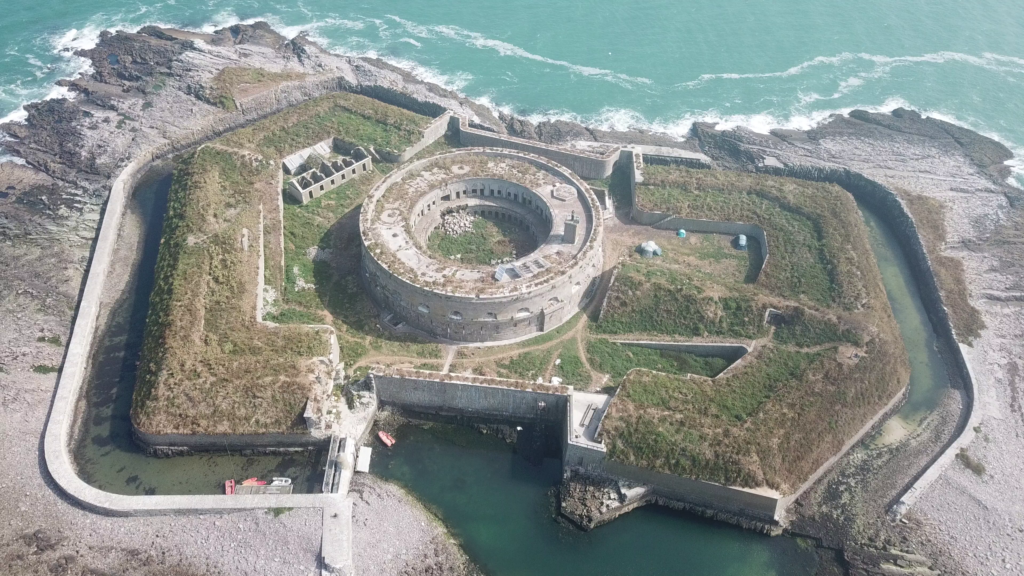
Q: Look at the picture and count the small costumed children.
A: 0